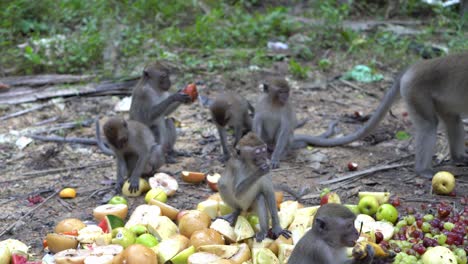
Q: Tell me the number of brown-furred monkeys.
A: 7